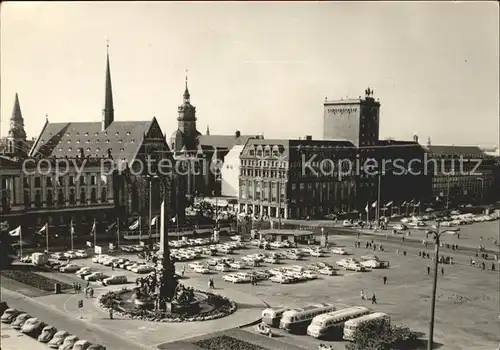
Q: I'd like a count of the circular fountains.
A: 1